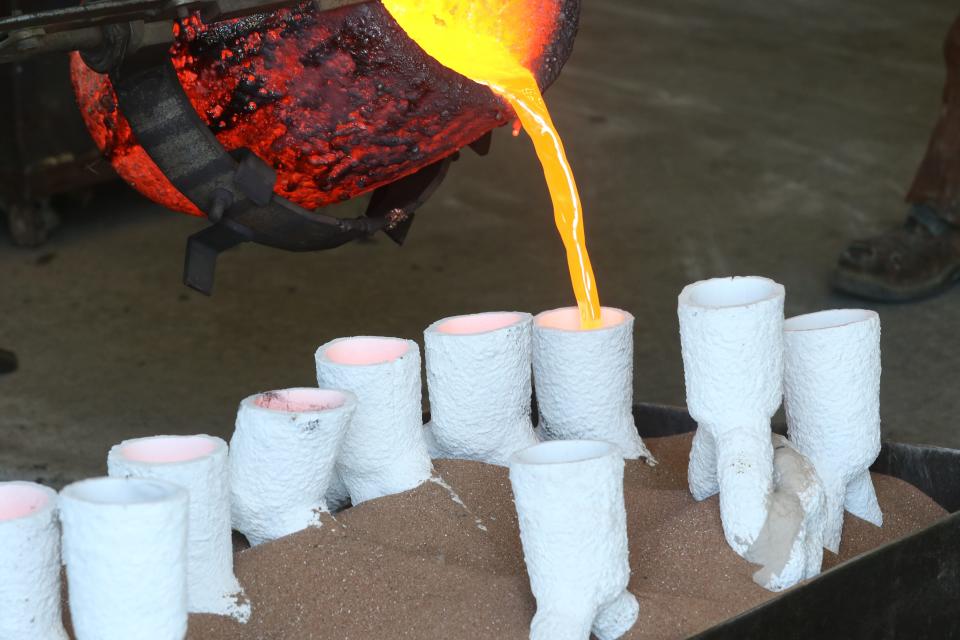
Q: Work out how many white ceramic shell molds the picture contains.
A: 10